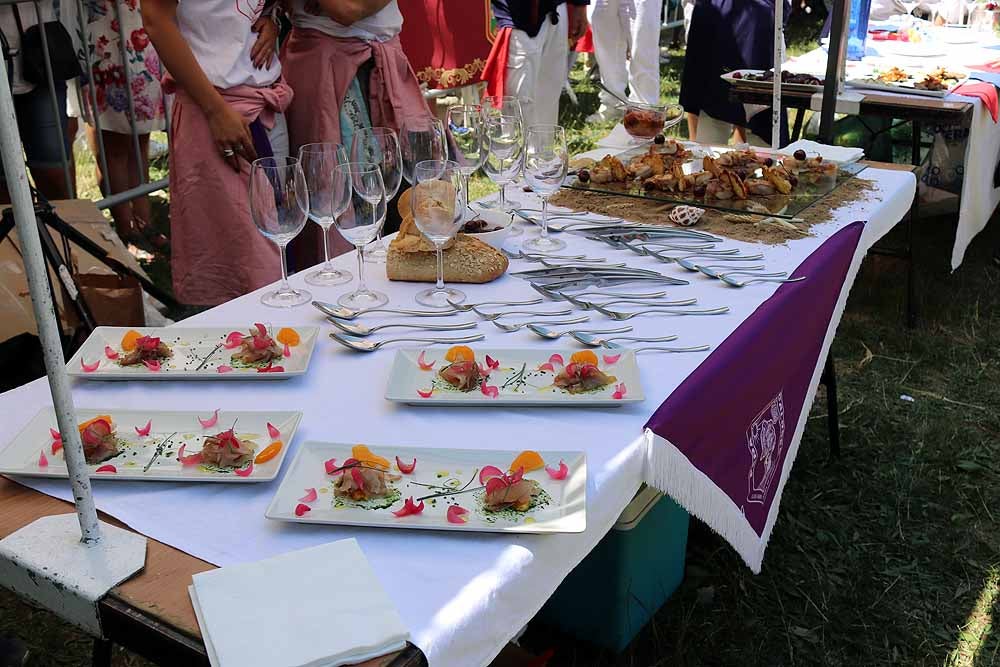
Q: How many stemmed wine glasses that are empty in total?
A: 10